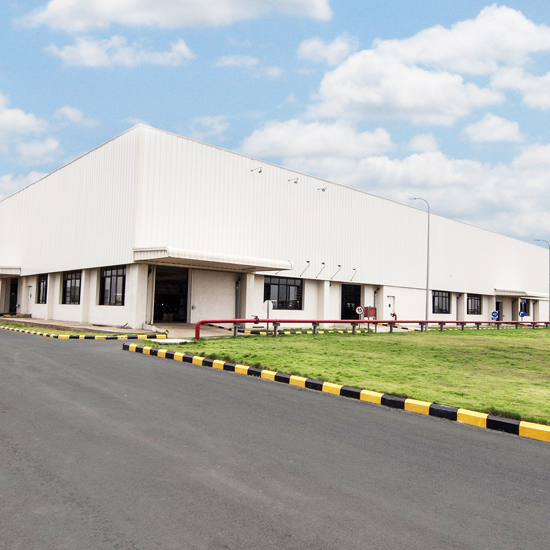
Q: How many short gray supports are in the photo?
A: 13